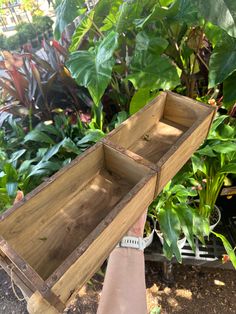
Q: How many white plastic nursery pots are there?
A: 3